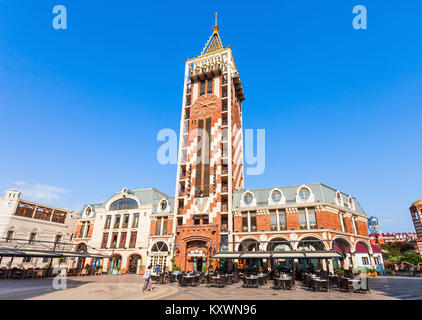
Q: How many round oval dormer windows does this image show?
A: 7